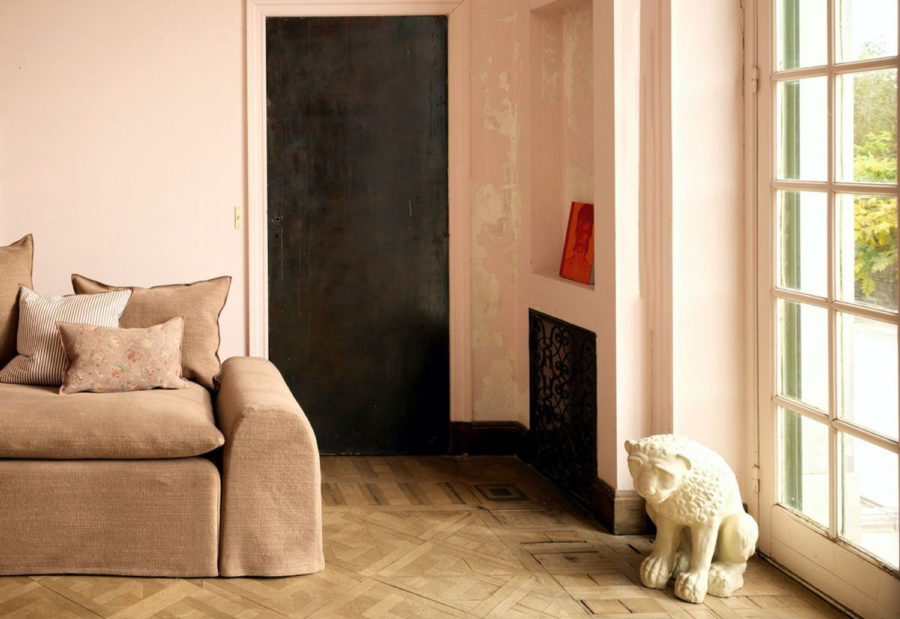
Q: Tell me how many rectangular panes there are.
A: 10